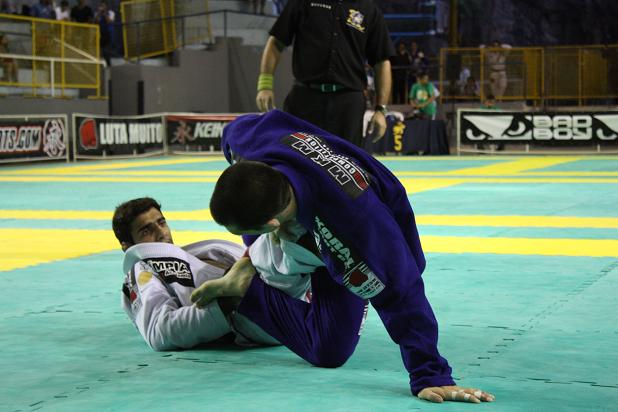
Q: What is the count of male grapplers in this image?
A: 2